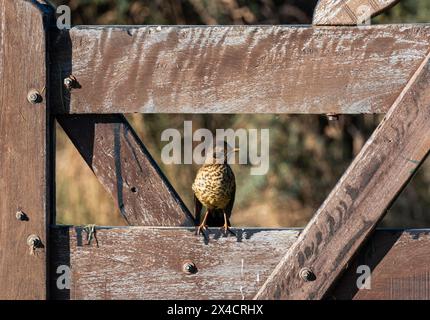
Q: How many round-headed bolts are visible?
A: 6